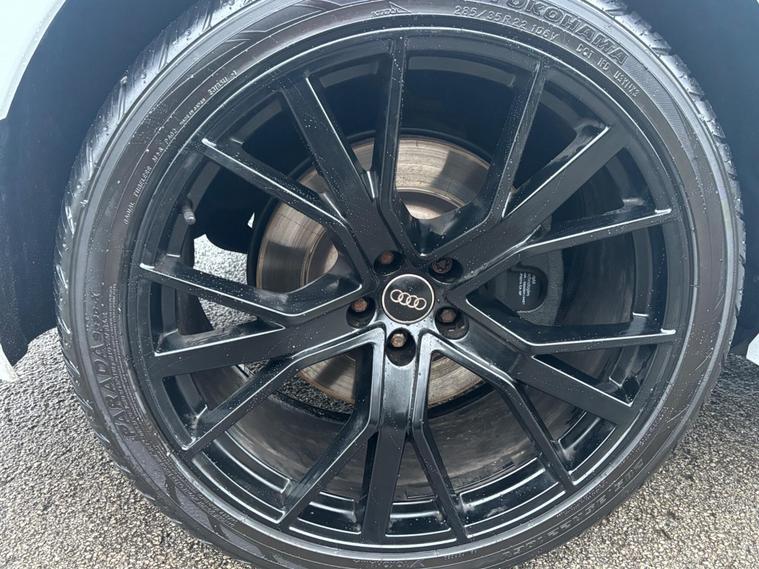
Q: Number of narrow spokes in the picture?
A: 10